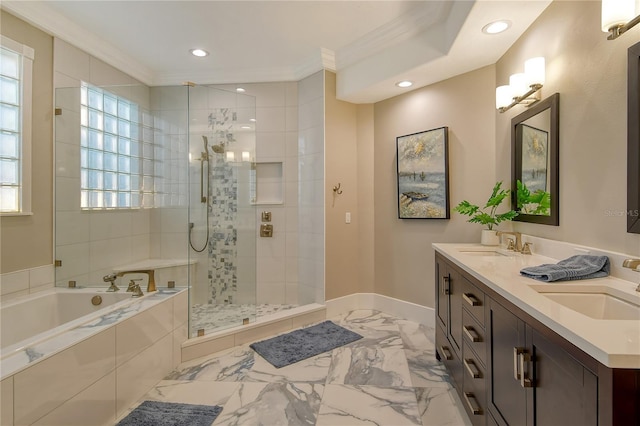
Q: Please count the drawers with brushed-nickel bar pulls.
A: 5